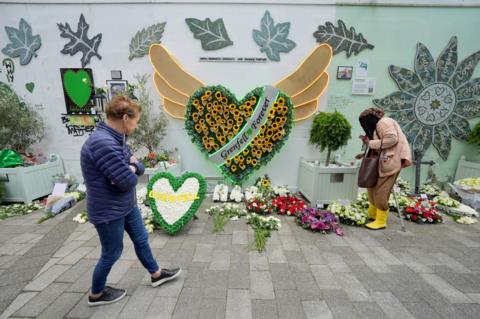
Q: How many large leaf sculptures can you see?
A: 6